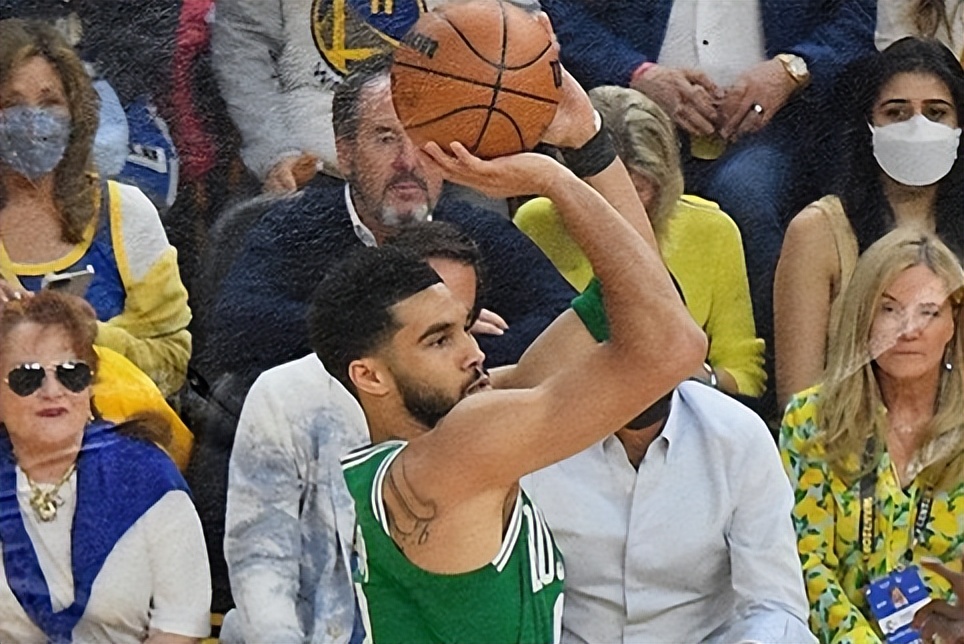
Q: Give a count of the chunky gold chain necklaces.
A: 1